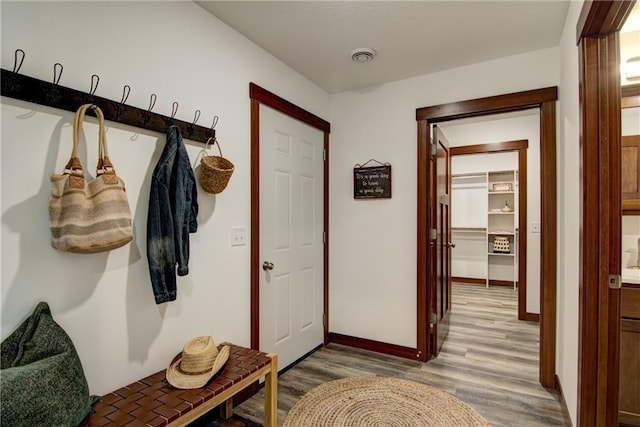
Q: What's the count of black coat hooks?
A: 8